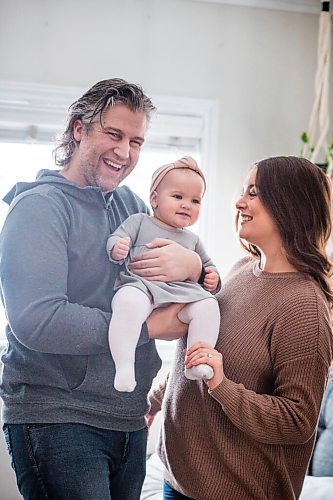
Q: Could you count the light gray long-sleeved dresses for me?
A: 1